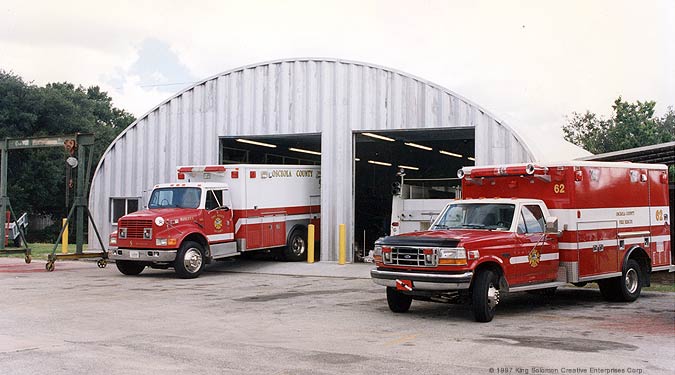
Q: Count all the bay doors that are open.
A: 2